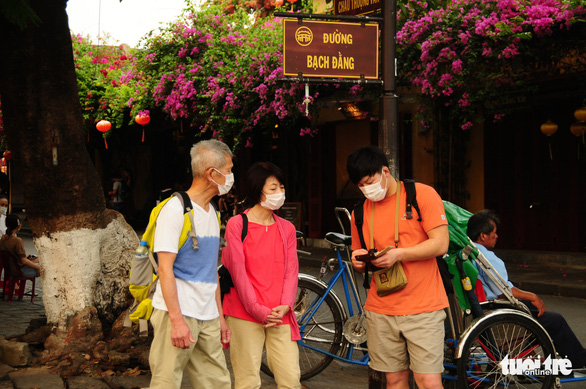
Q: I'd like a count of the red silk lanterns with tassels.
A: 2